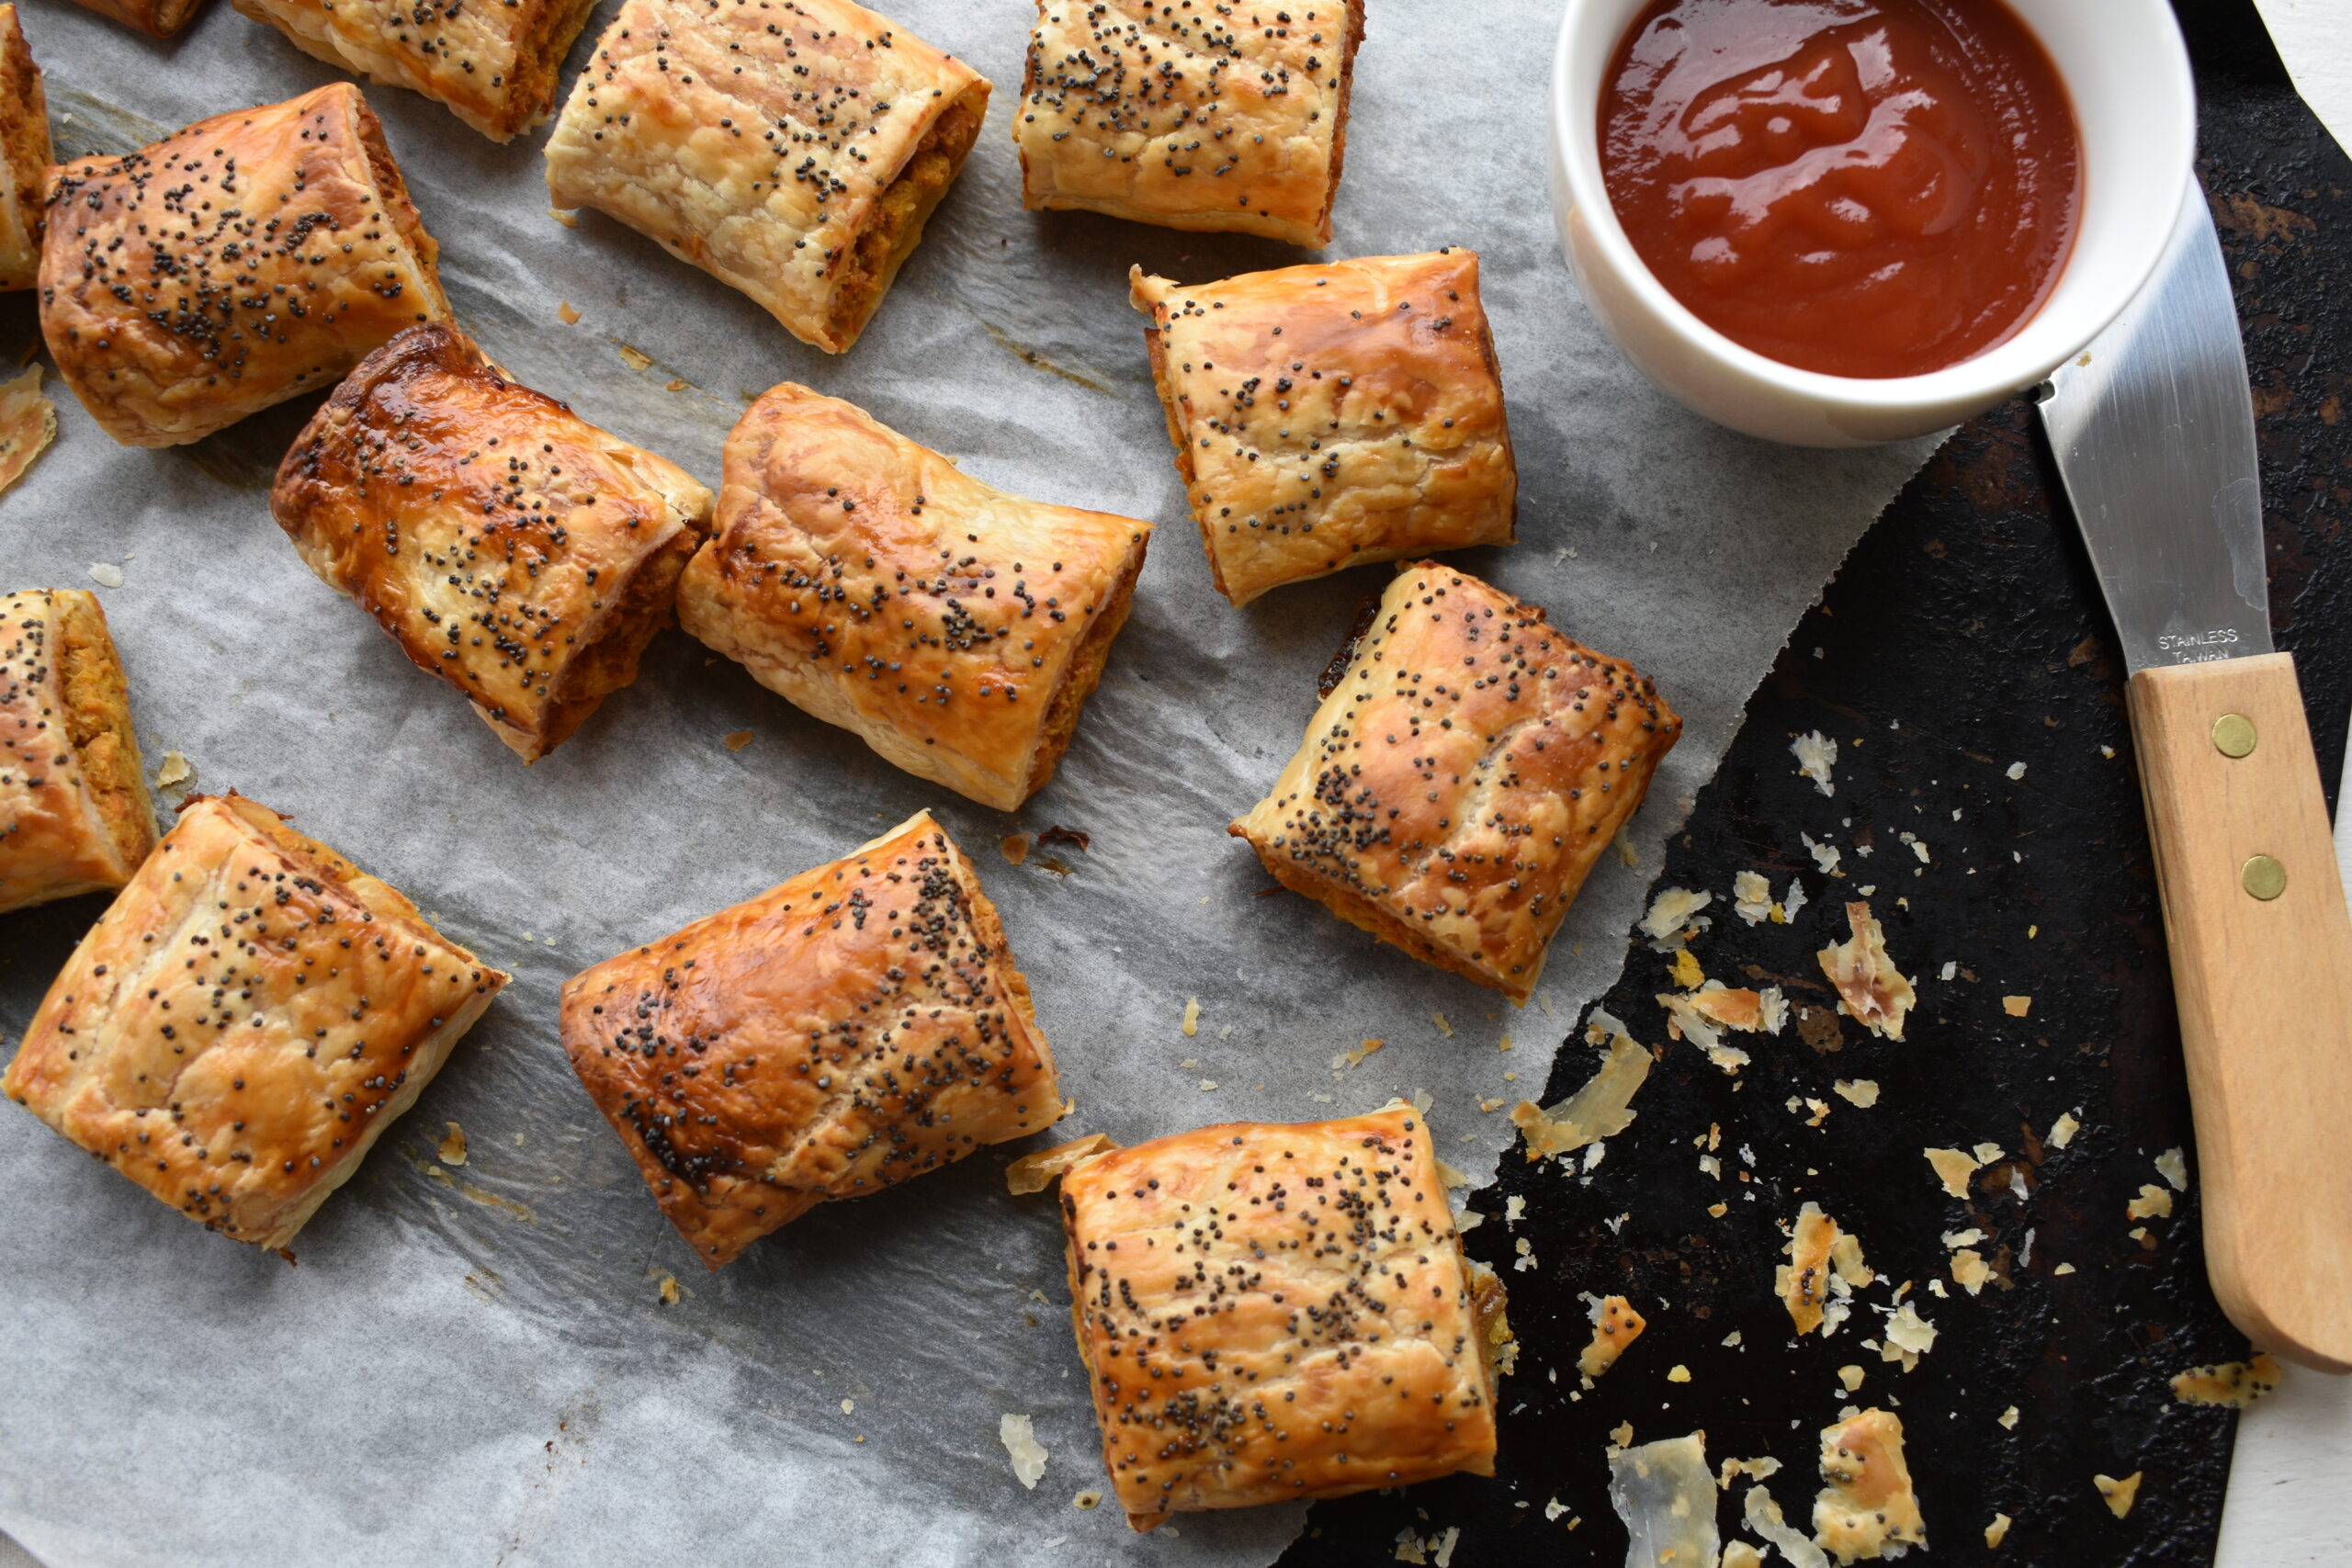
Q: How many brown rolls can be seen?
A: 14